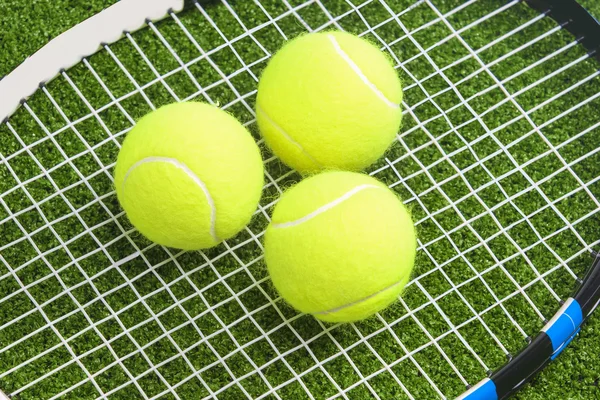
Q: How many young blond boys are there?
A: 0